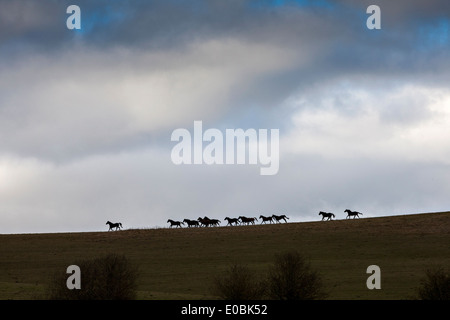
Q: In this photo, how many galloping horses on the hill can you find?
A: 11